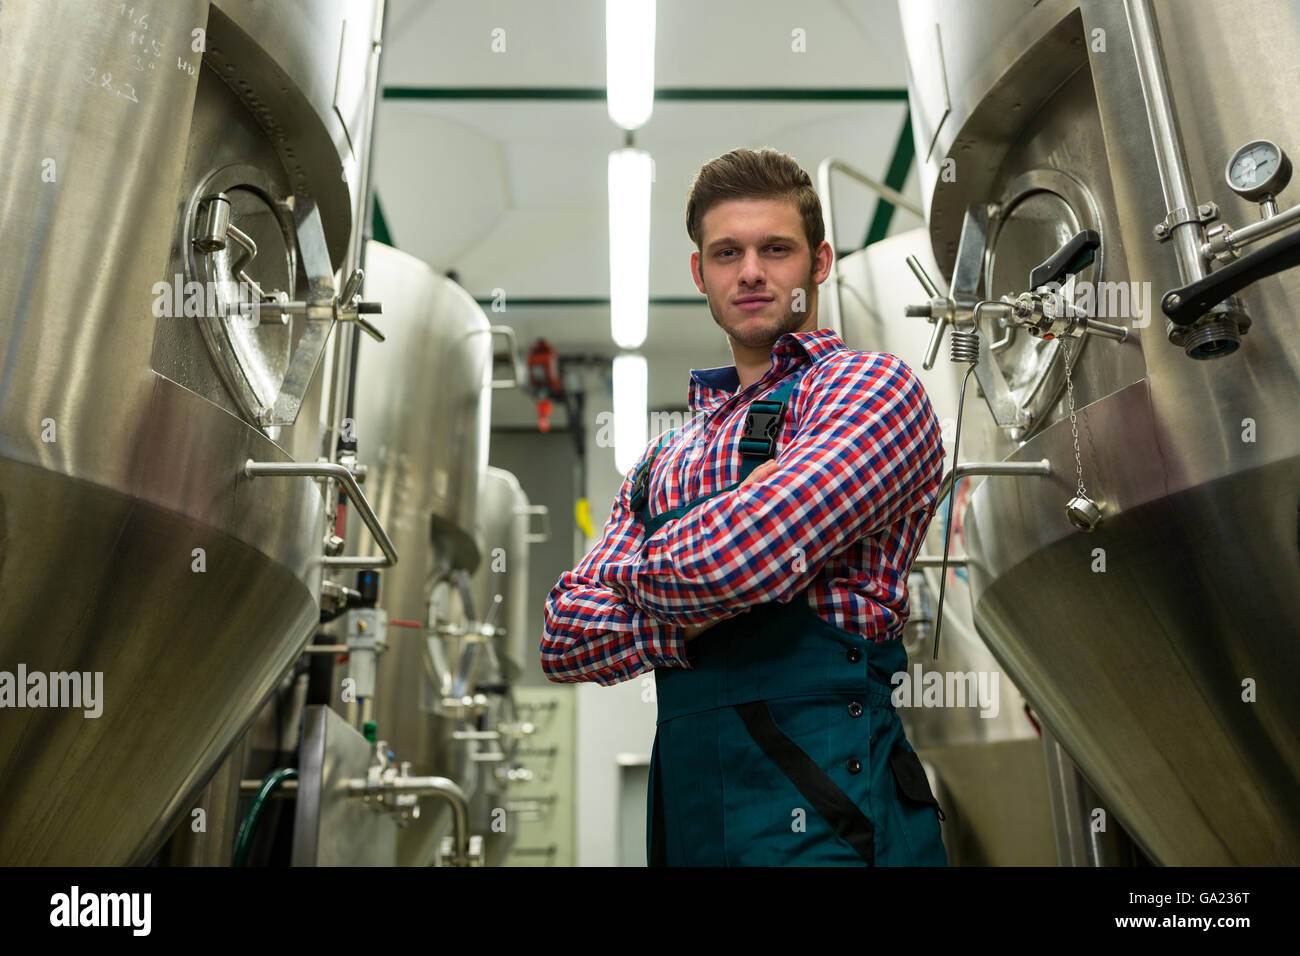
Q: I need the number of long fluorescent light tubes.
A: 3